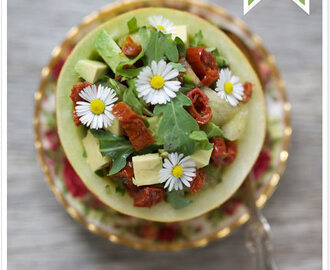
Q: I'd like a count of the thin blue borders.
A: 0